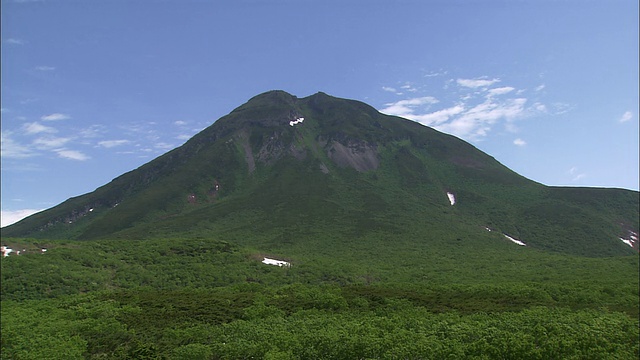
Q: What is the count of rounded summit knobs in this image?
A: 2